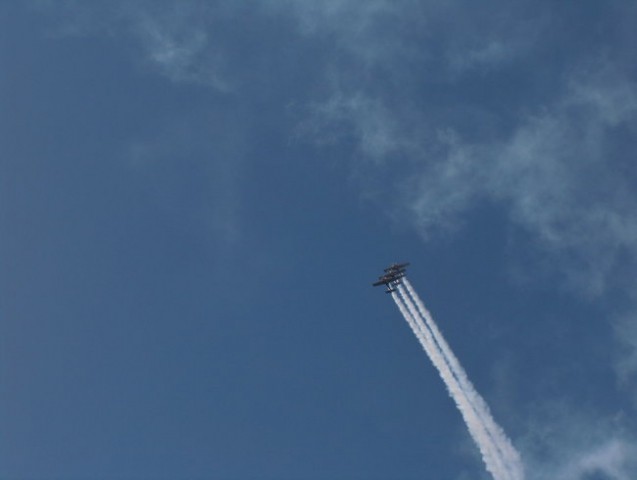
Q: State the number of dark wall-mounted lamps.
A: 0